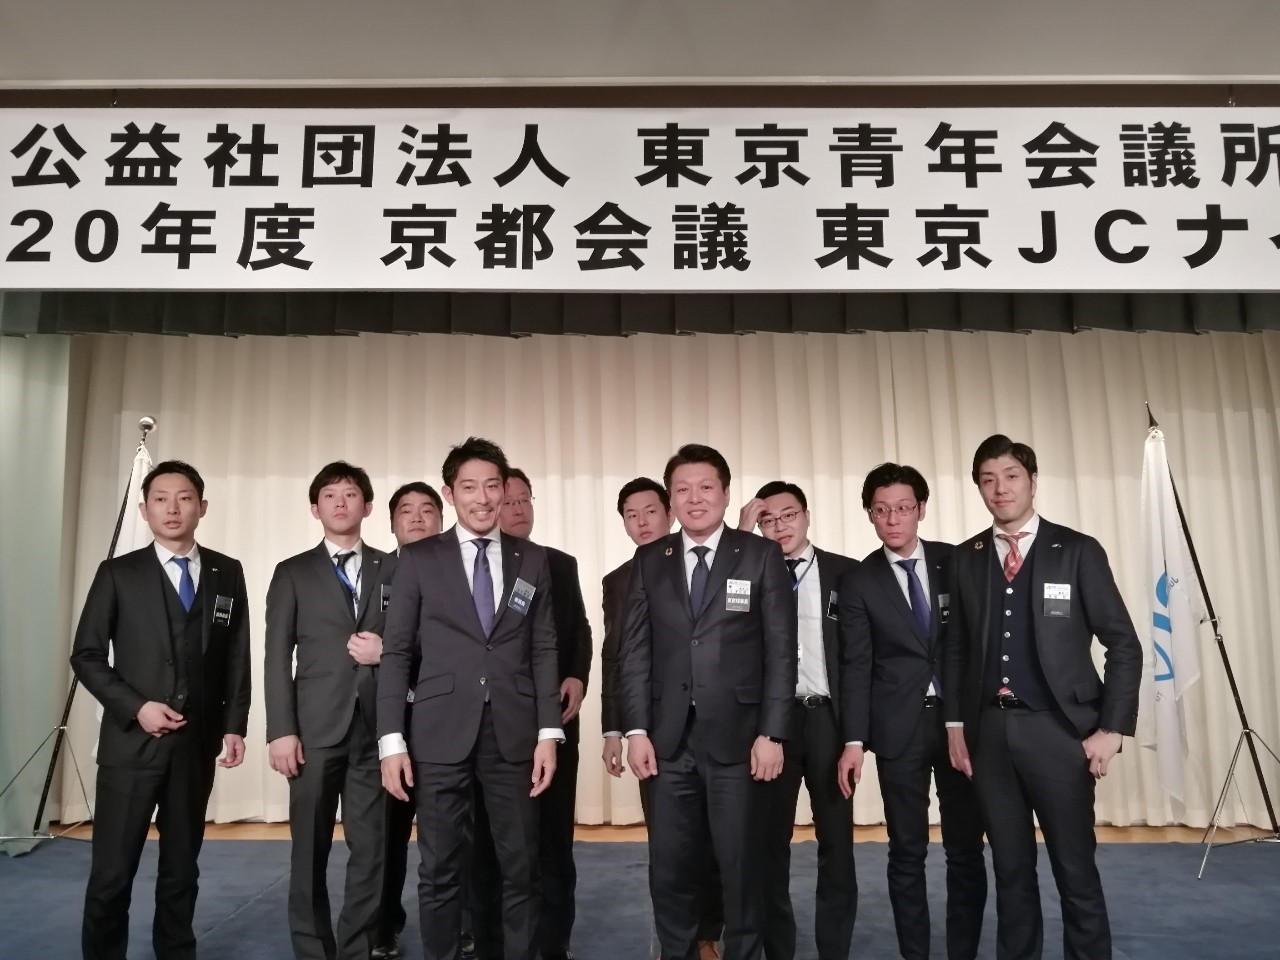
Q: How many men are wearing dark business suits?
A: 10